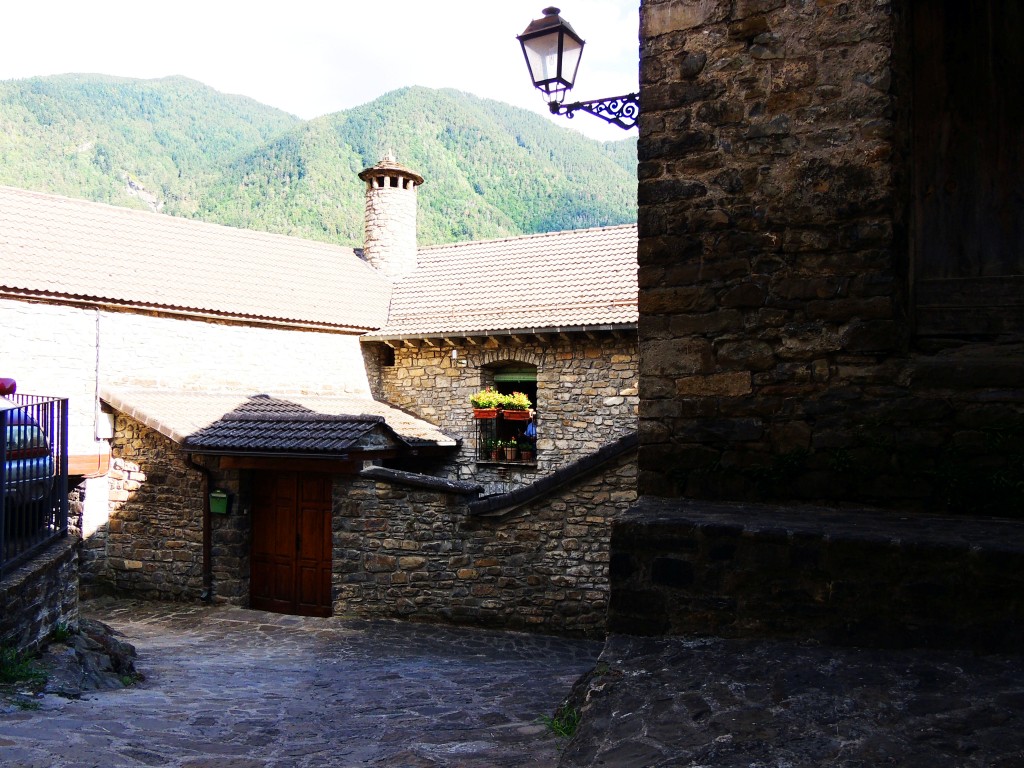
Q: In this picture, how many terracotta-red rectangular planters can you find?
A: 2